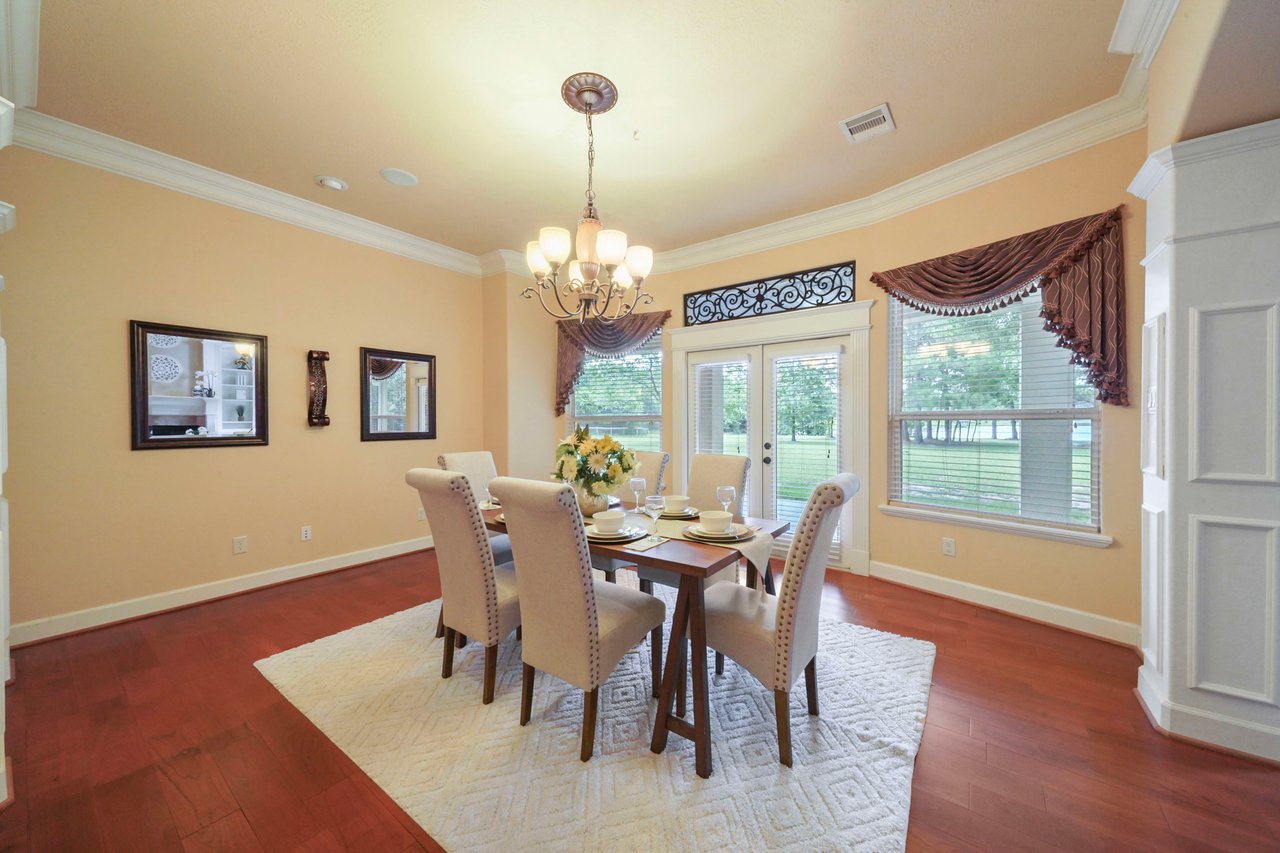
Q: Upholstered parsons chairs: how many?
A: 6